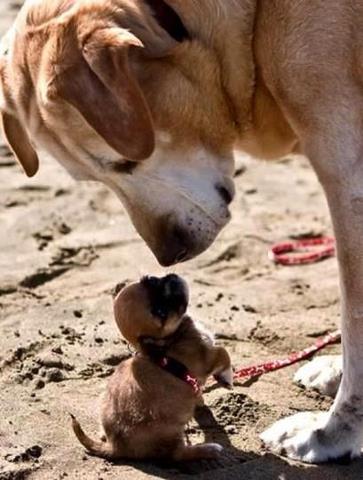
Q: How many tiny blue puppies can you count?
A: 0